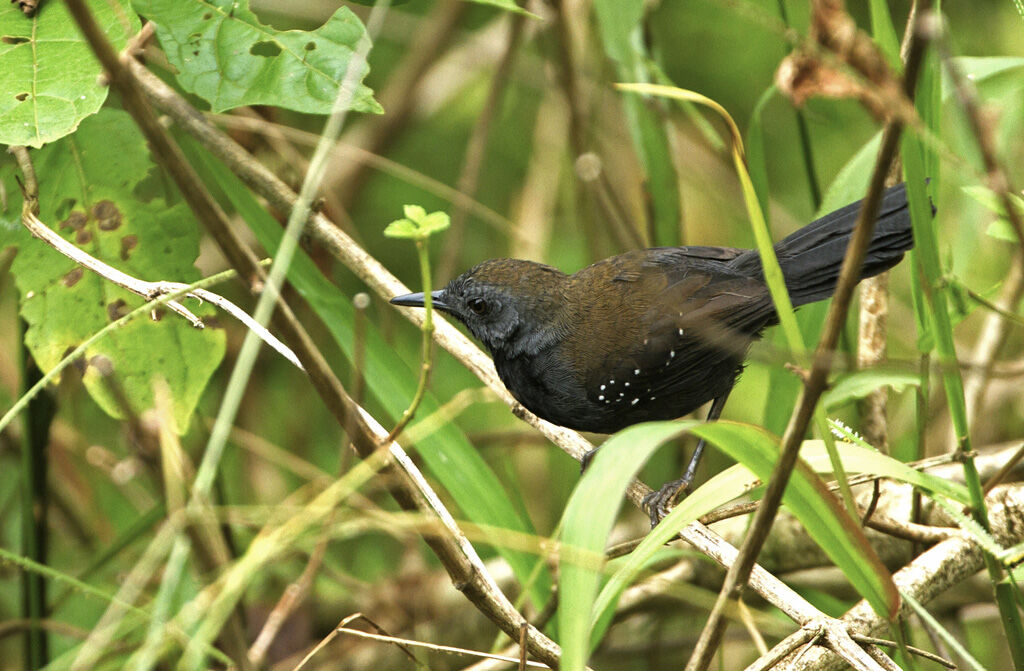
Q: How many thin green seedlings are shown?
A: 1